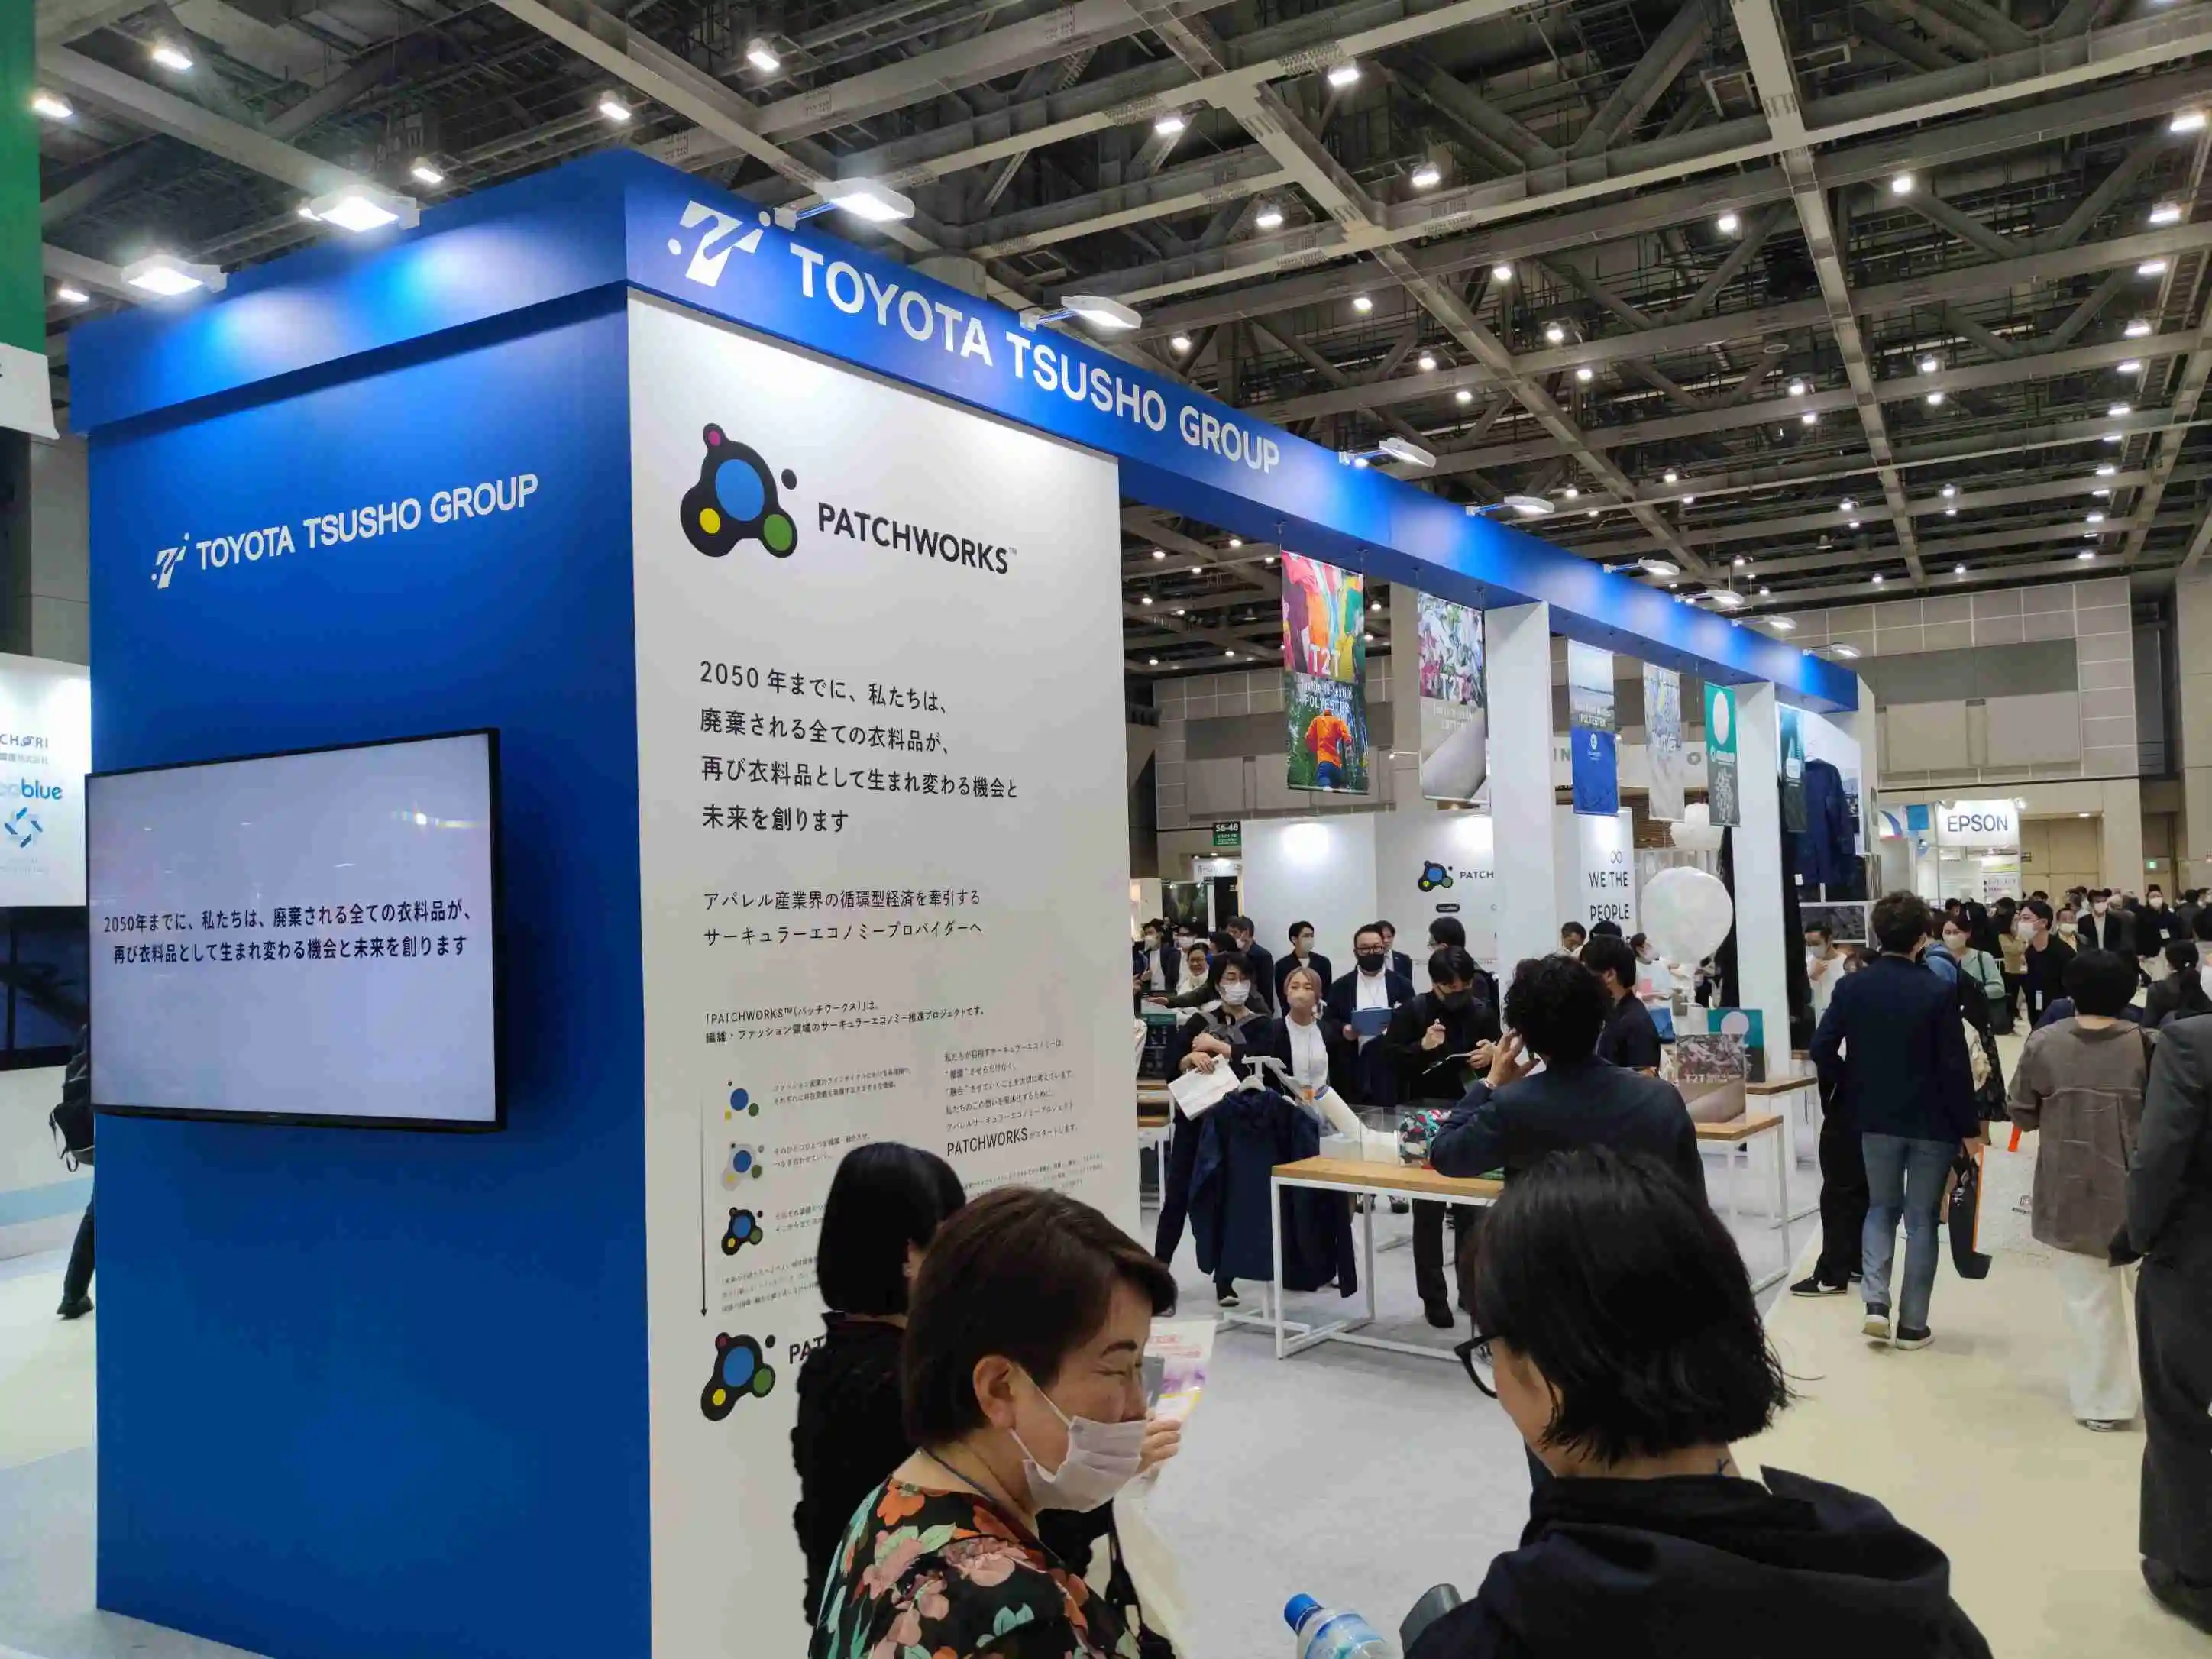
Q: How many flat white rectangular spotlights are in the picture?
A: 10